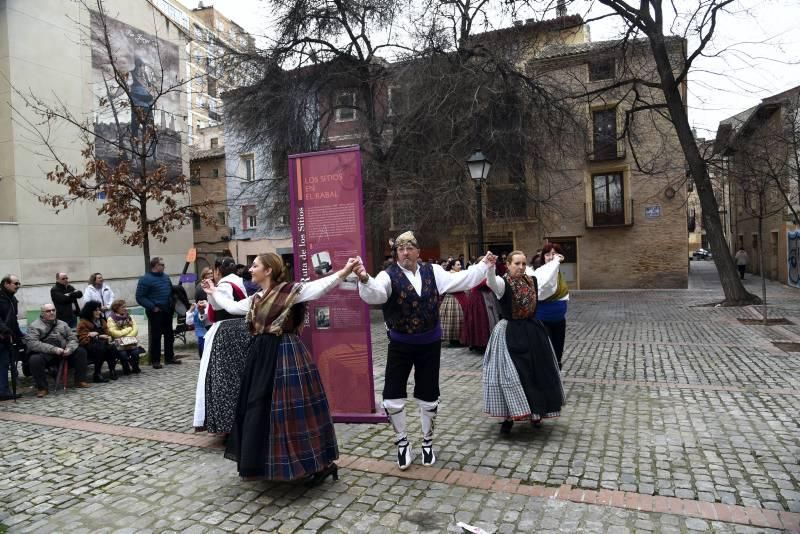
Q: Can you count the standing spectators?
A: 4